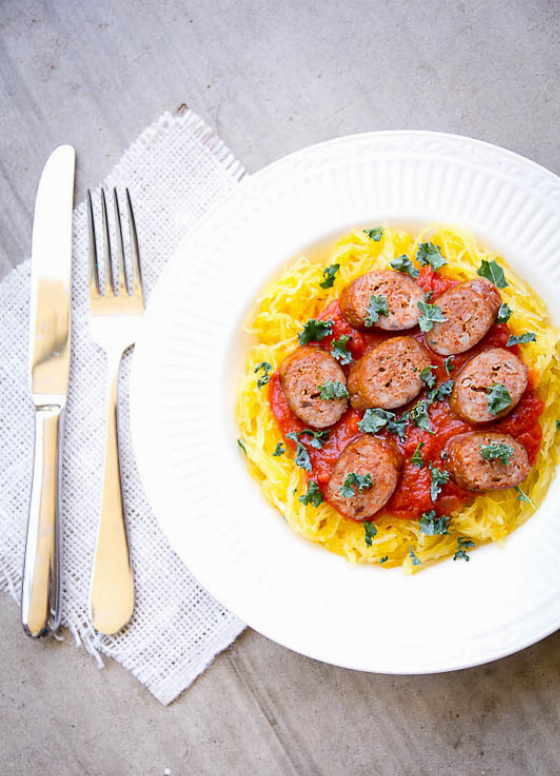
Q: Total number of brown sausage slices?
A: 7